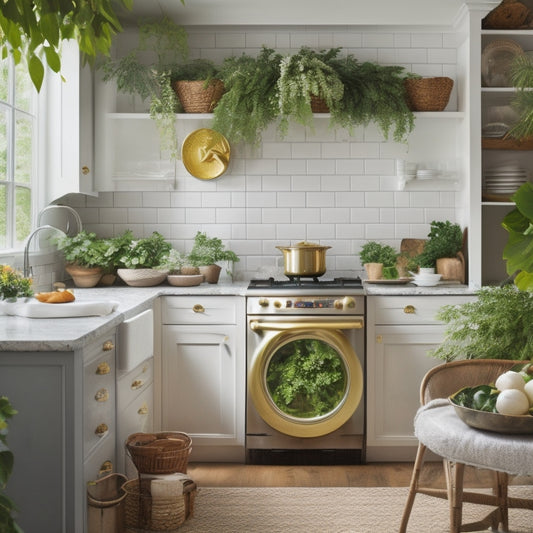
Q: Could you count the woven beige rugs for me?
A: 1